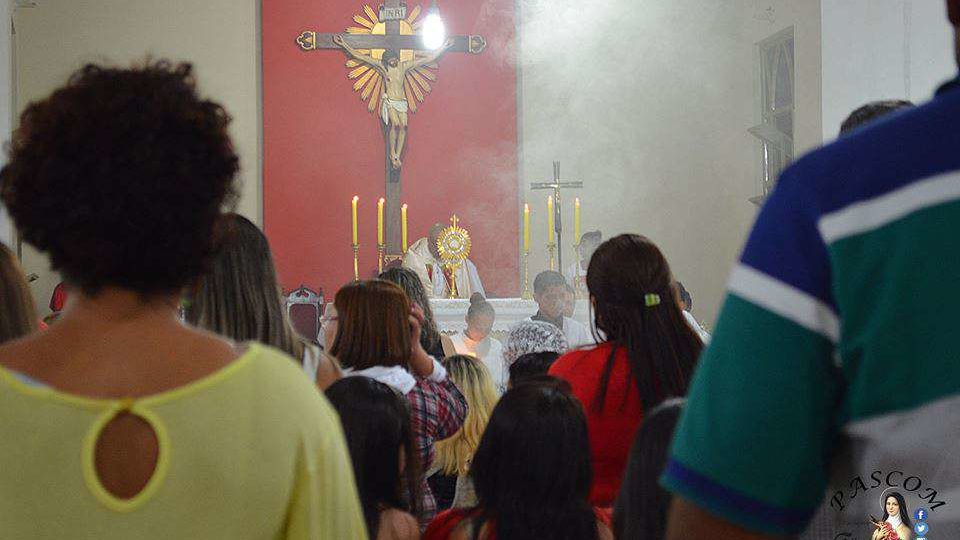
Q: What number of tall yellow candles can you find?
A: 6